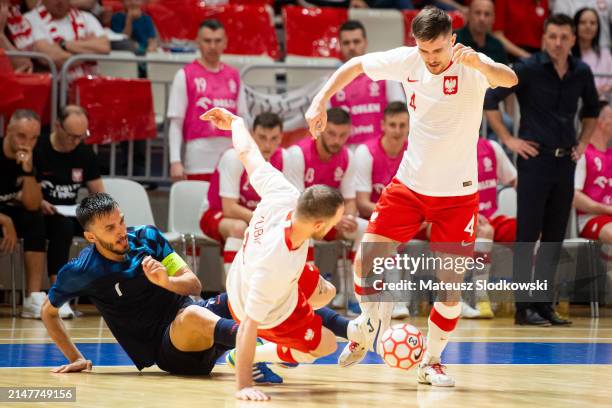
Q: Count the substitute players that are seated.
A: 5